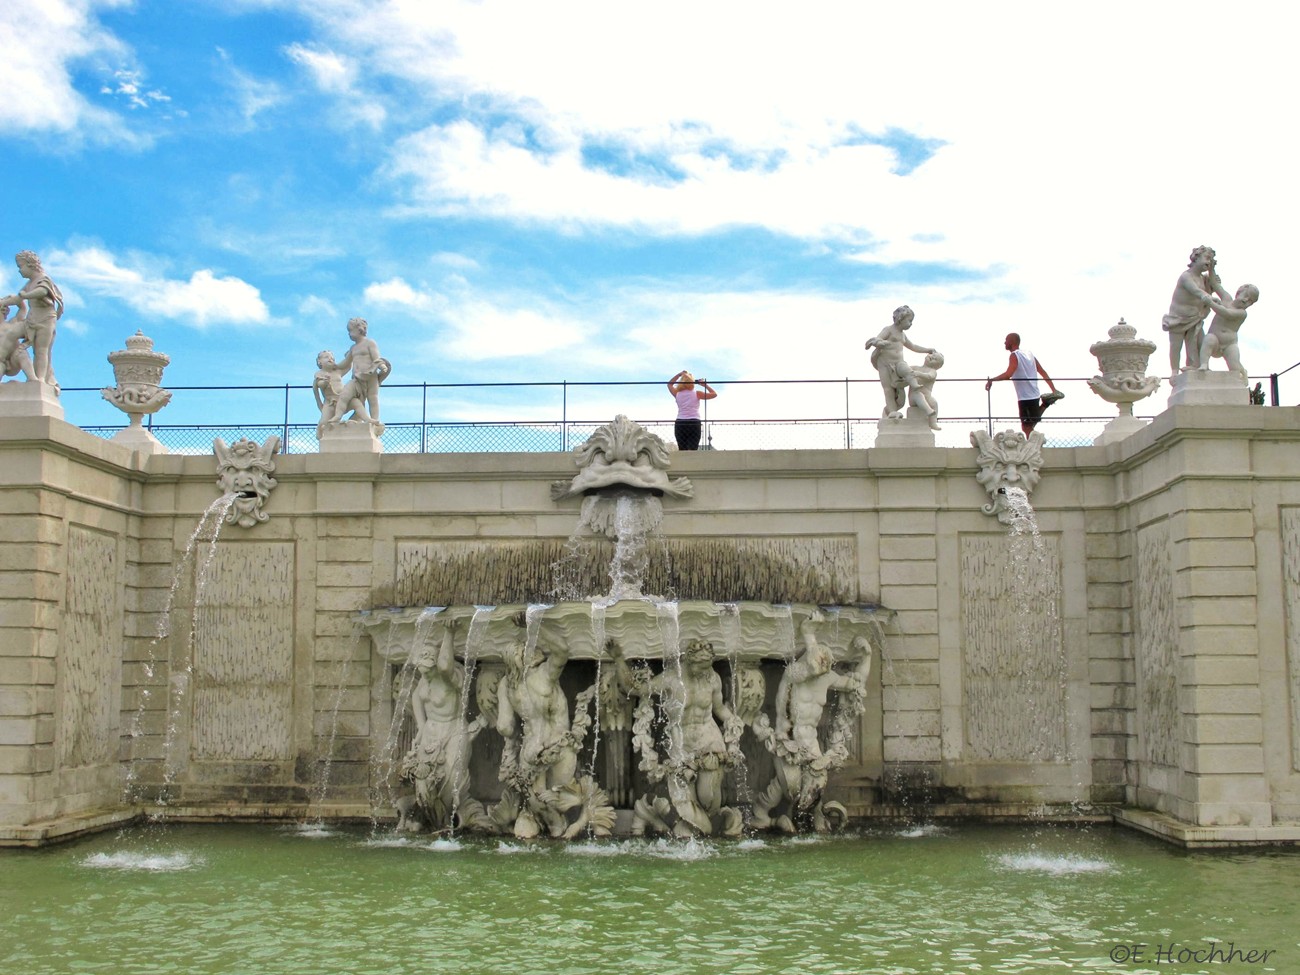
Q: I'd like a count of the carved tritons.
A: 4